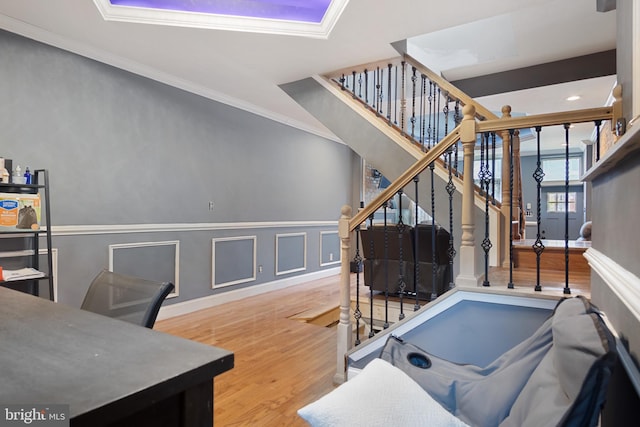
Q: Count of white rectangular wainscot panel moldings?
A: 5